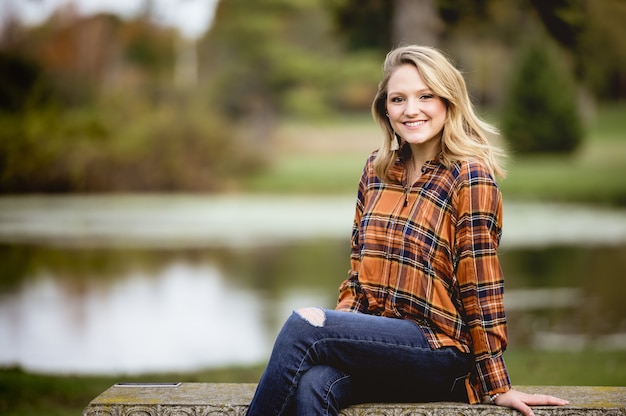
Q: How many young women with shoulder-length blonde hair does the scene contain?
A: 1